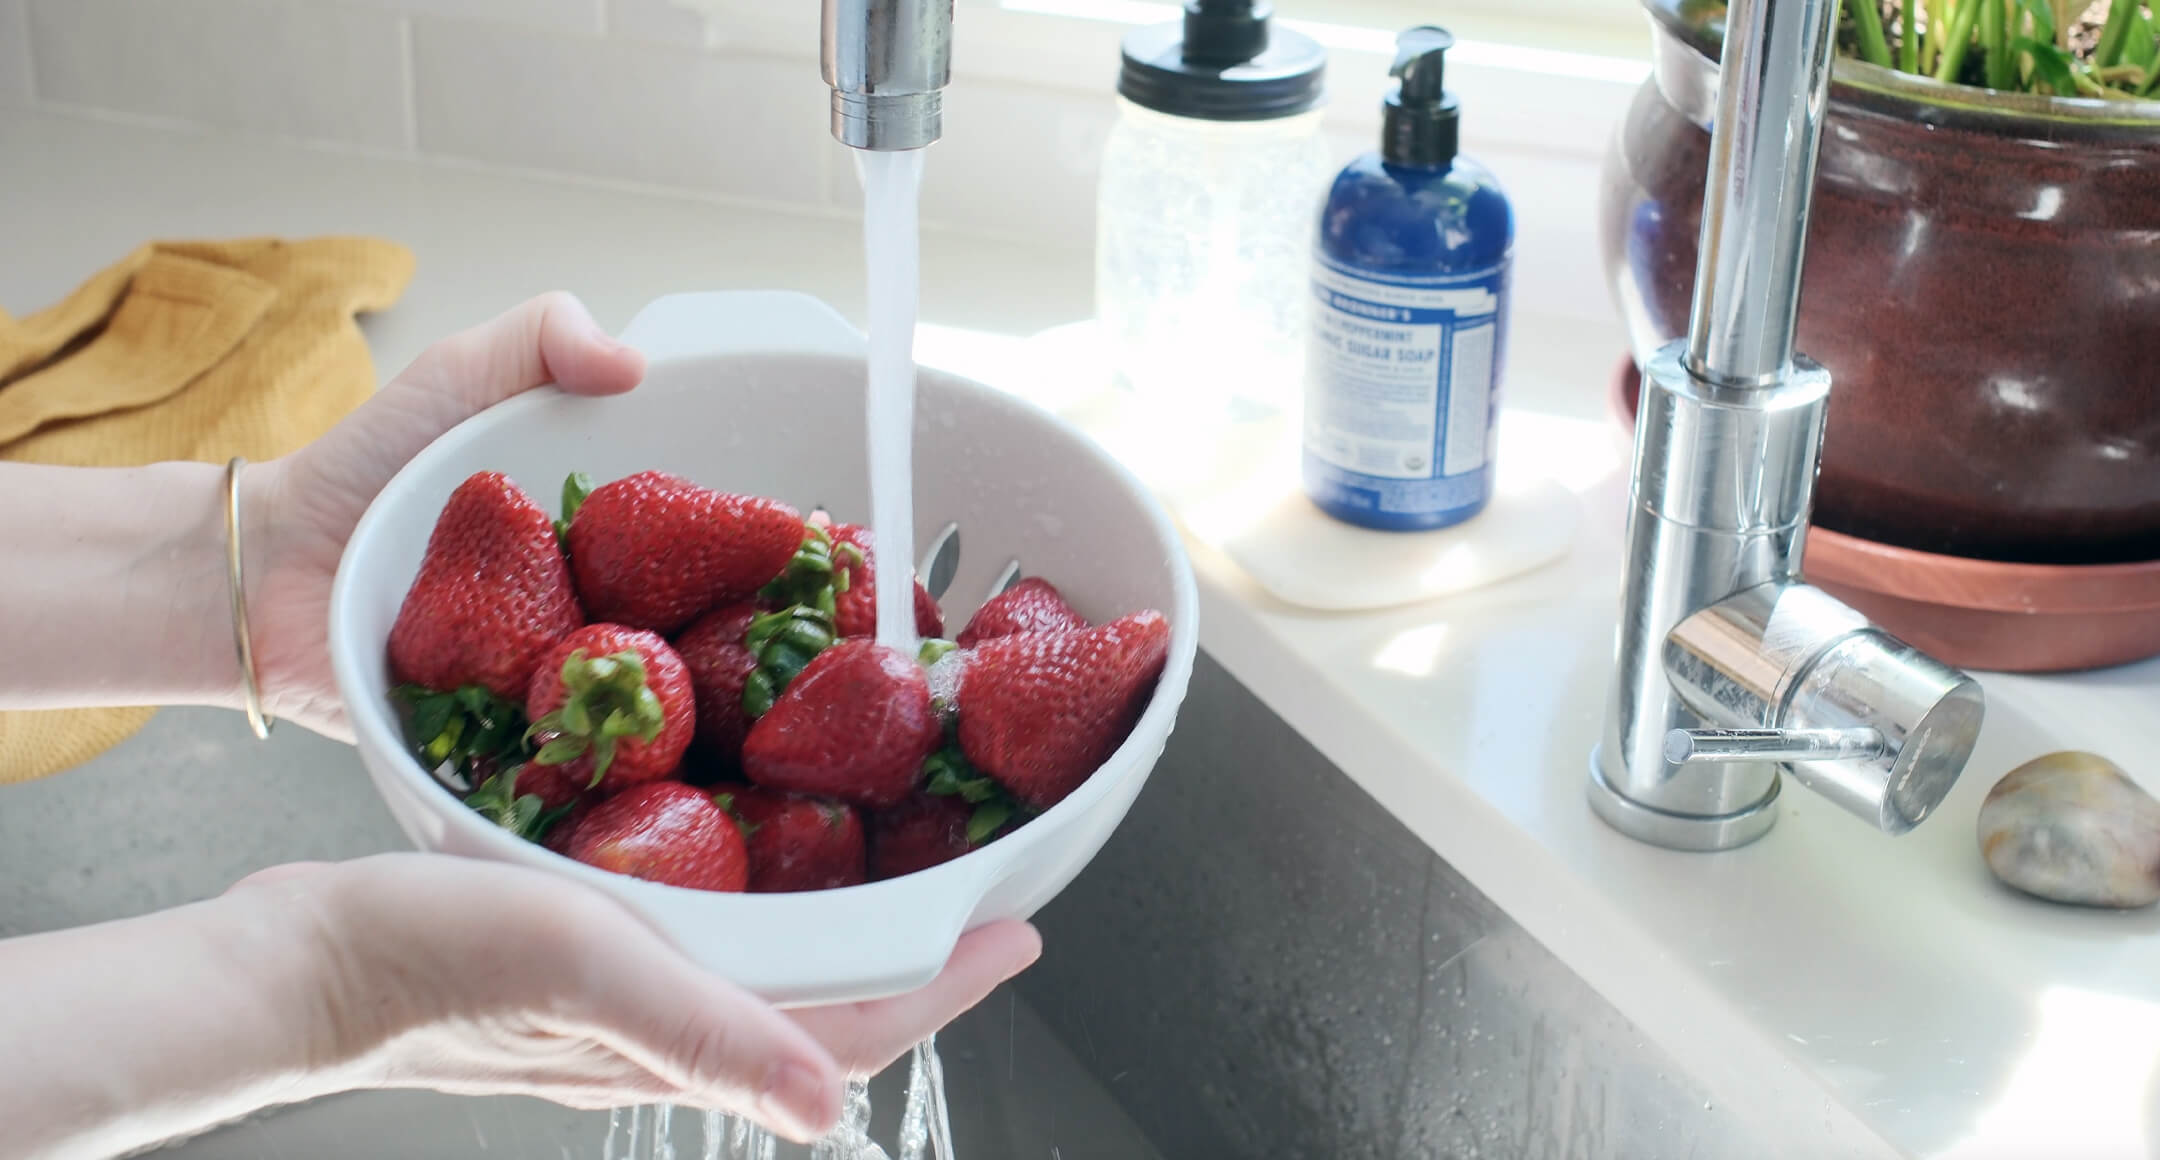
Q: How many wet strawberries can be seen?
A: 12